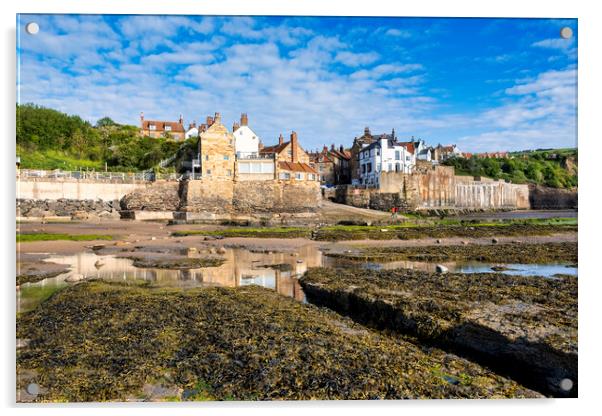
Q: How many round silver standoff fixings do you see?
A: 4